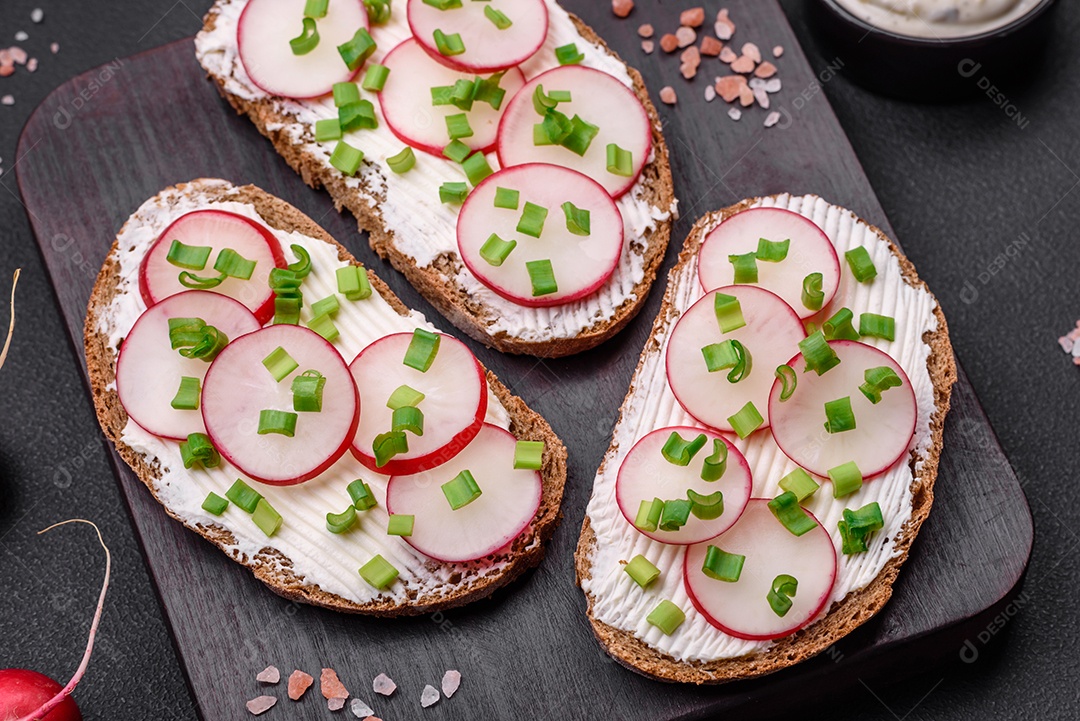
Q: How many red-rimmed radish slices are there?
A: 15